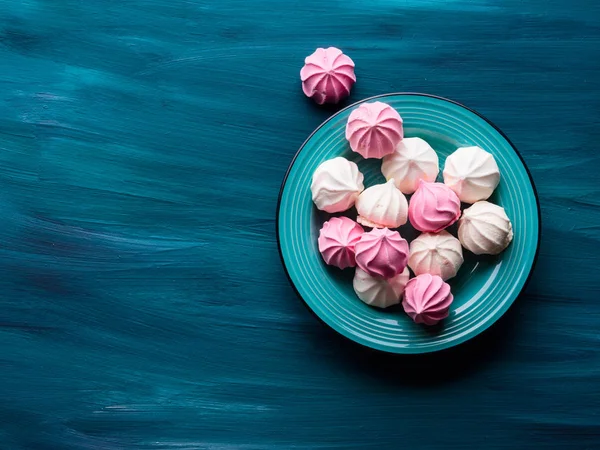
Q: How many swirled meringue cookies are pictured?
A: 13